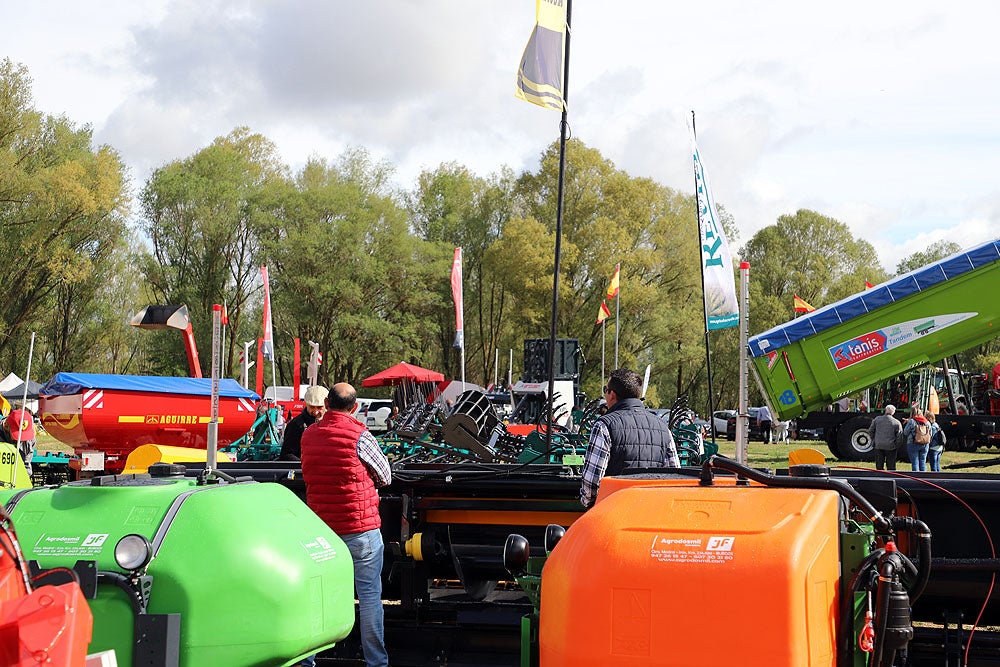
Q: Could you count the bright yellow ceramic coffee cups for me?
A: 0